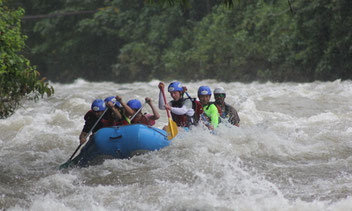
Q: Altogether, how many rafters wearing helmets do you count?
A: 6